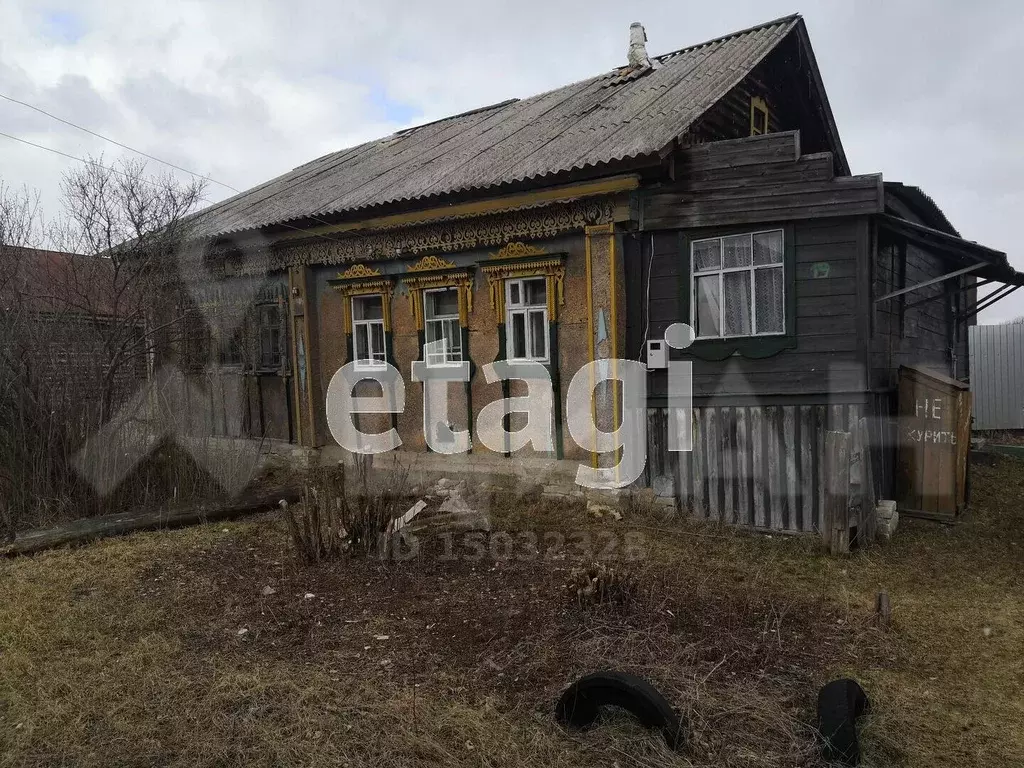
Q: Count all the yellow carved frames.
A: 3